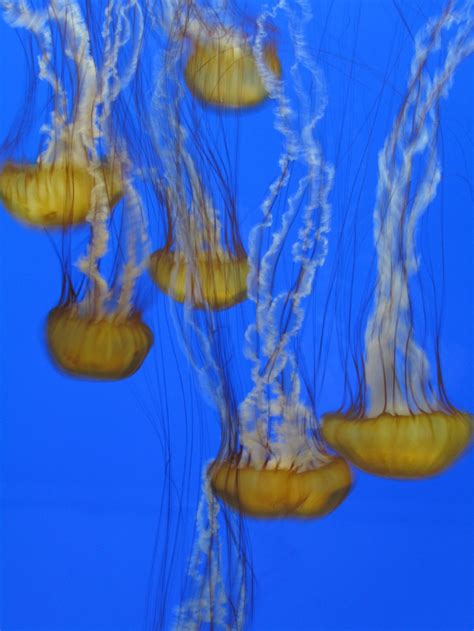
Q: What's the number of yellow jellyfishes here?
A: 6